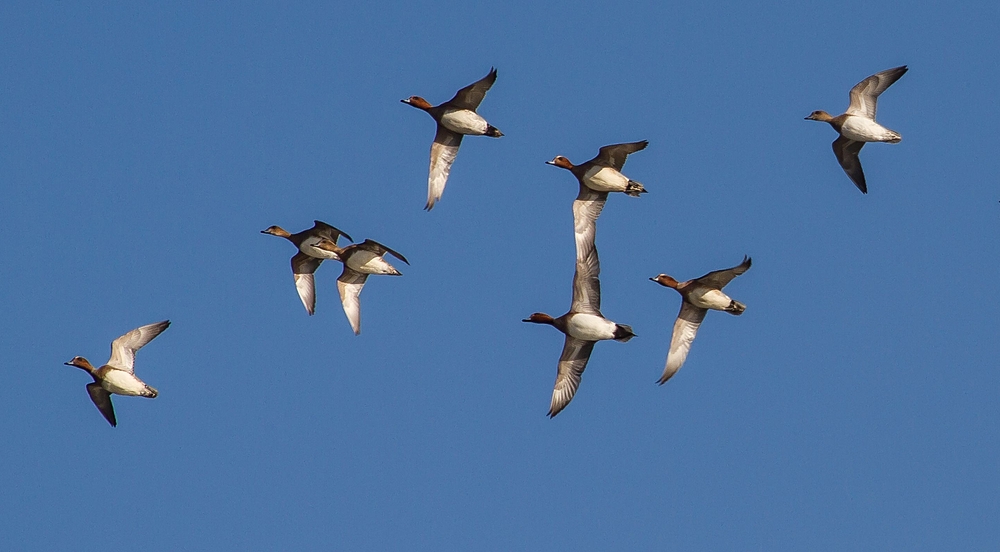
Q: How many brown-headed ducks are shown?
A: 8